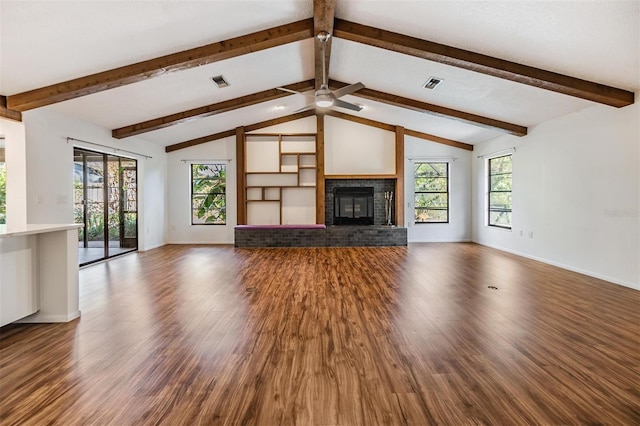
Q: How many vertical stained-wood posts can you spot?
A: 3